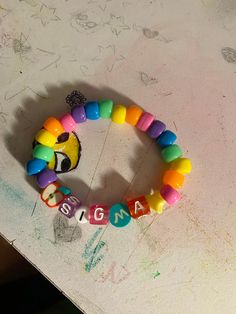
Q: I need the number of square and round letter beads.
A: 5